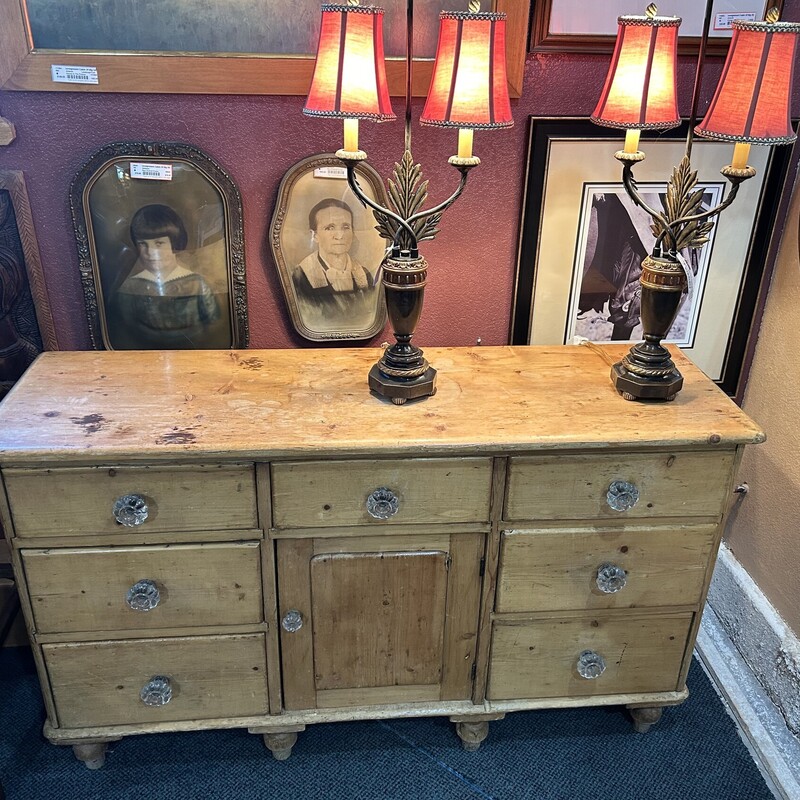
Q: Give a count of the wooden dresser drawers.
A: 7